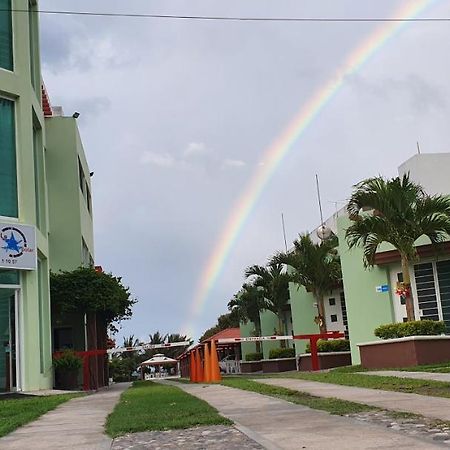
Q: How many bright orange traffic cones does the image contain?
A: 4